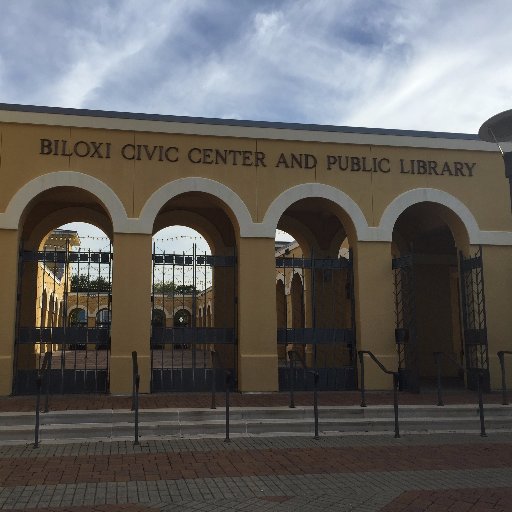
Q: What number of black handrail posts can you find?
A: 13